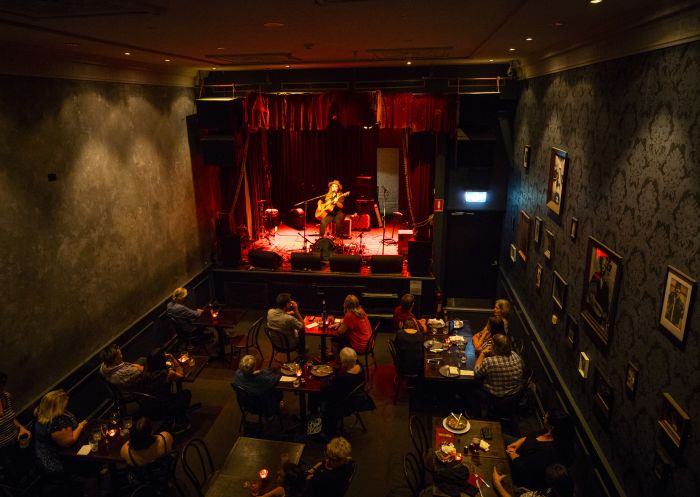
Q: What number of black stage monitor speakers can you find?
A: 4